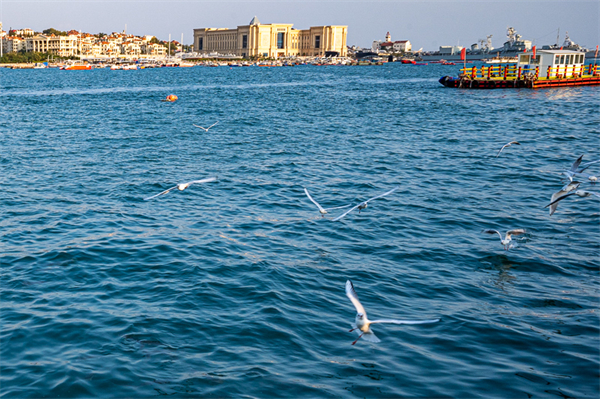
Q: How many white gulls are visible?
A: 11